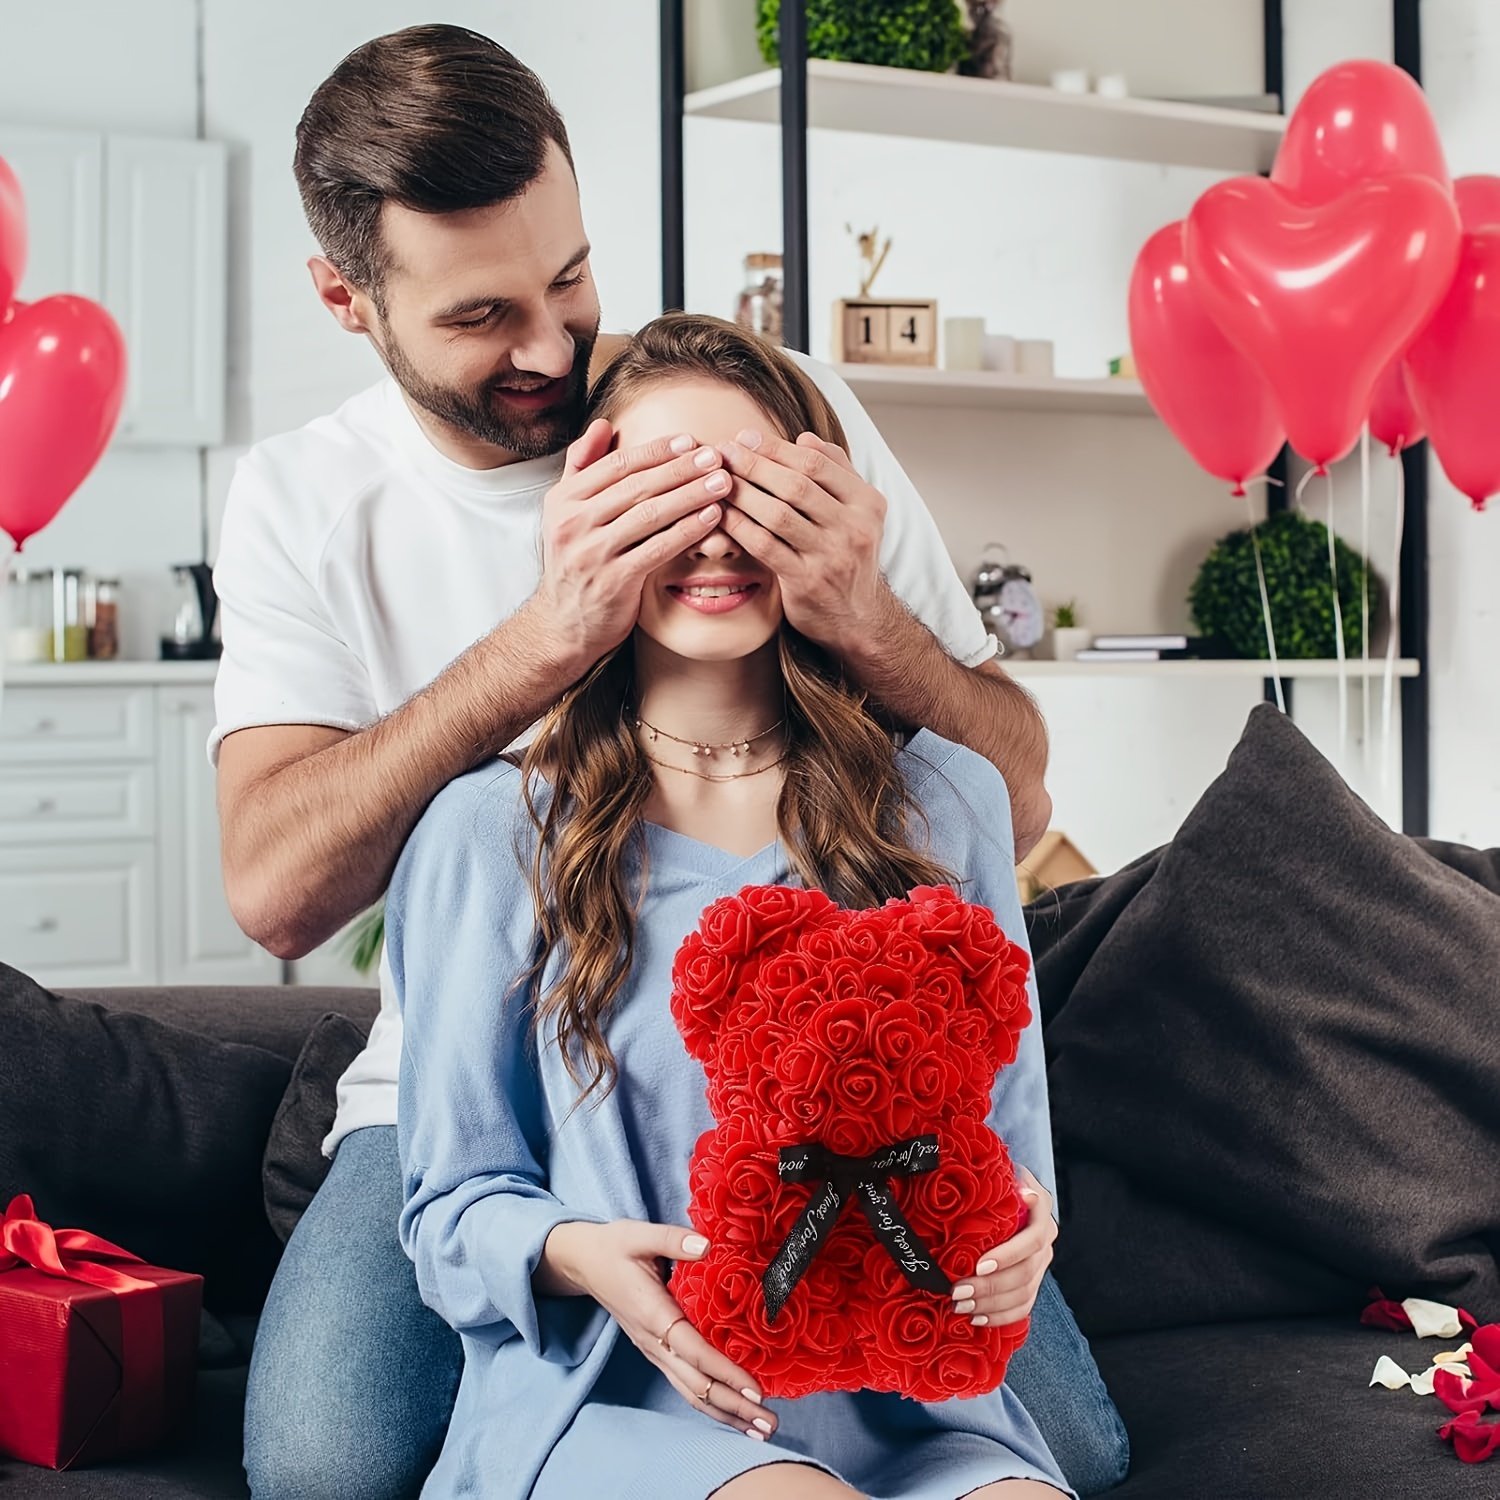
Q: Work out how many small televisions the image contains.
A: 0